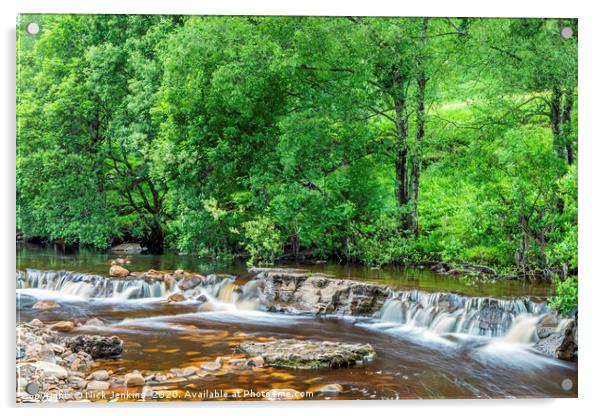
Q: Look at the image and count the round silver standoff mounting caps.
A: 4